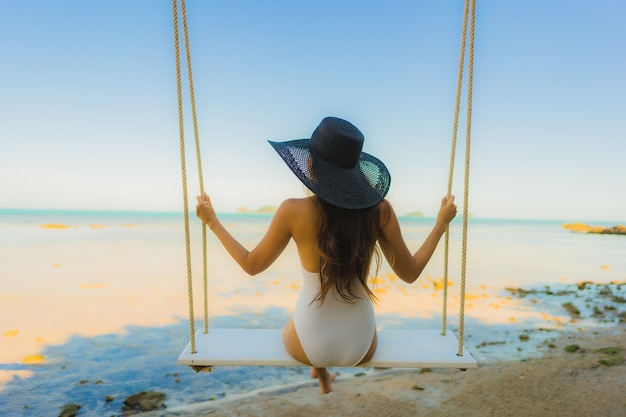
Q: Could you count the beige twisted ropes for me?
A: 4